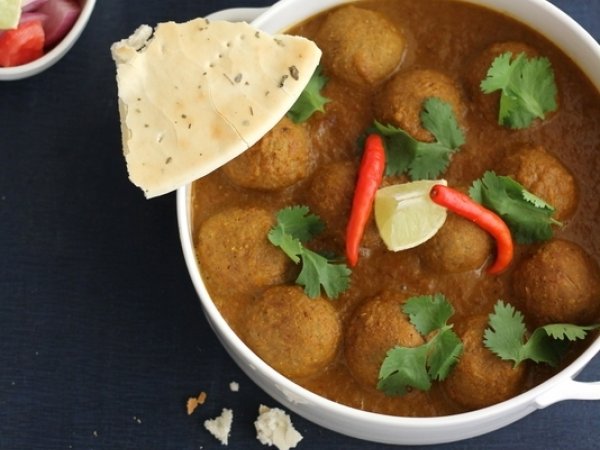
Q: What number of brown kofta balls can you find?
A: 12